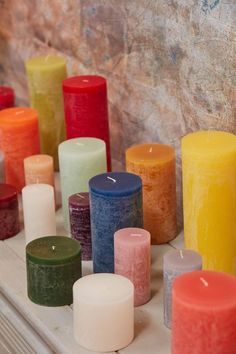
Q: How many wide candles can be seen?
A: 12